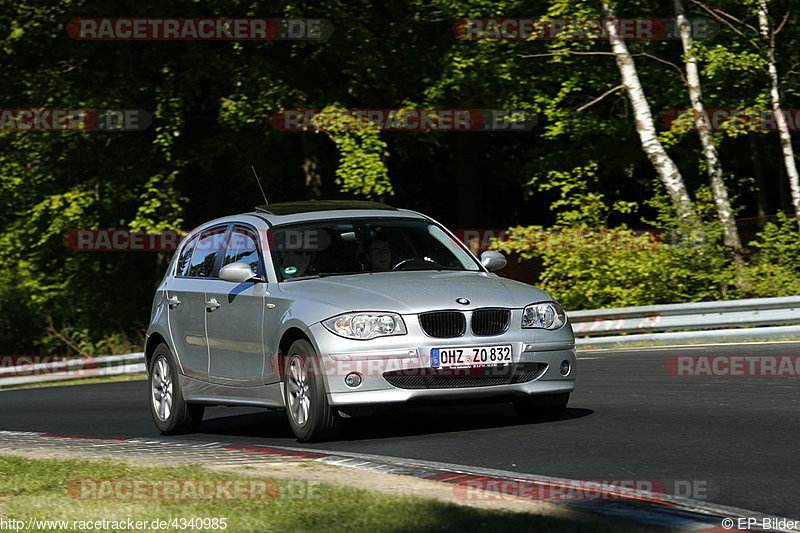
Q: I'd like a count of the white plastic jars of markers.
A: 0